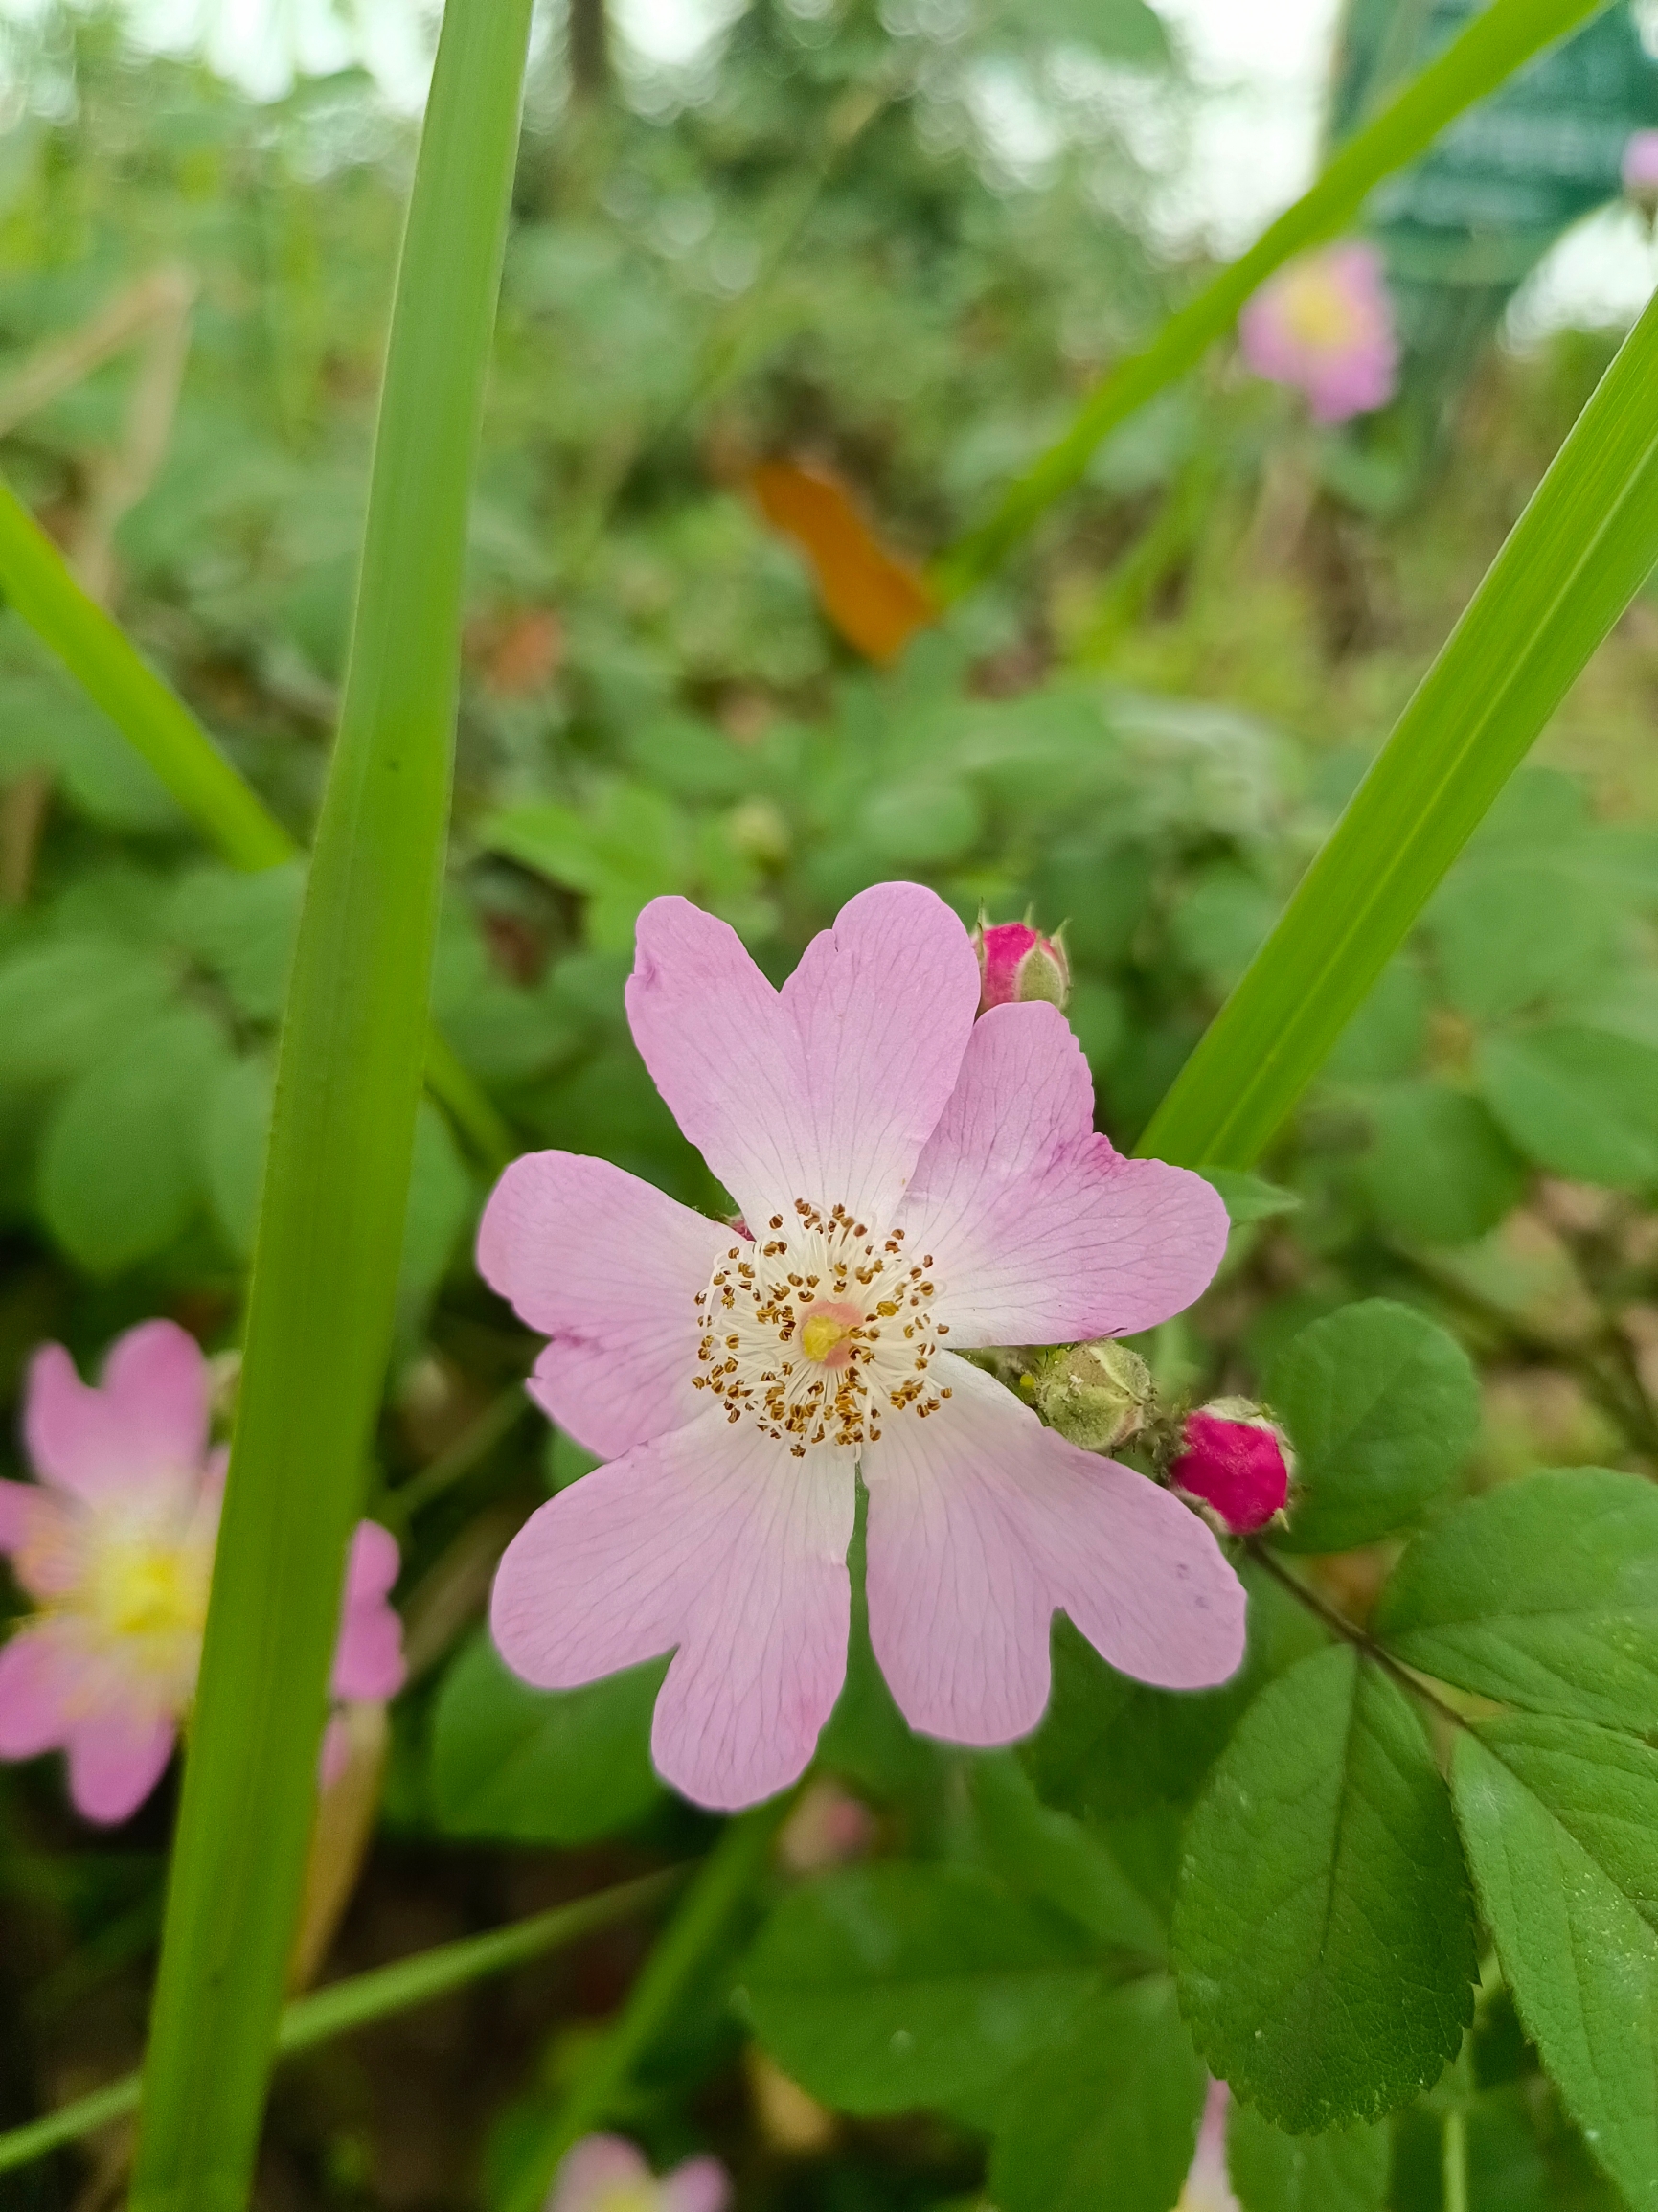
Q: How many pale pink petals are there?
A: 5